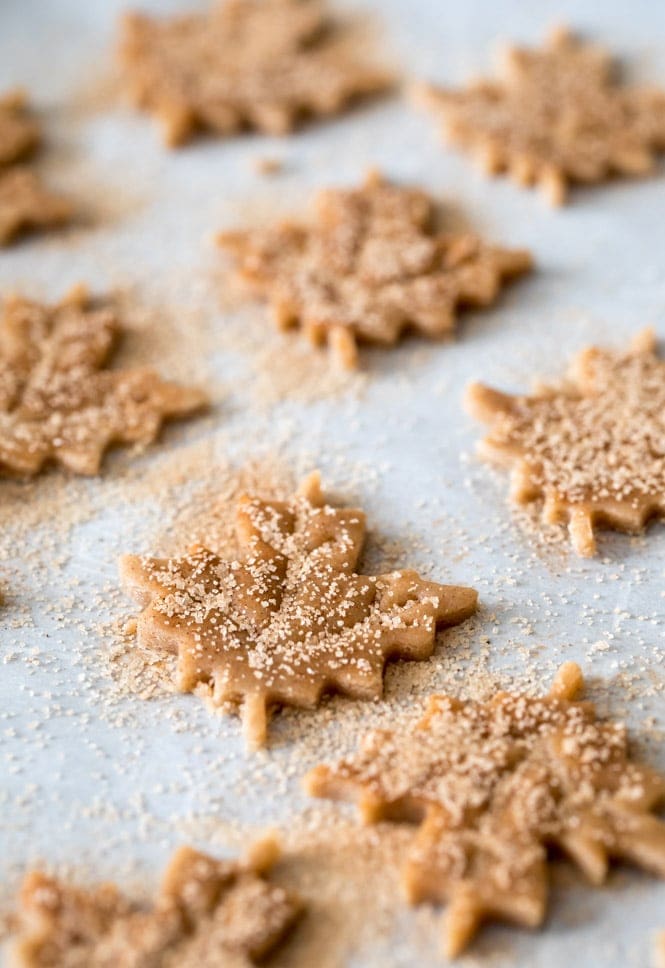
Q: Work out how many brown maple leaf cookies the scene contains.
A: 9